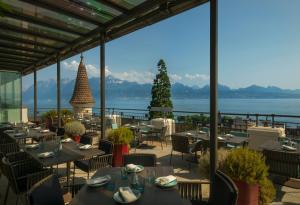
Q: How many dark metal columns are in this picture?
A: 4